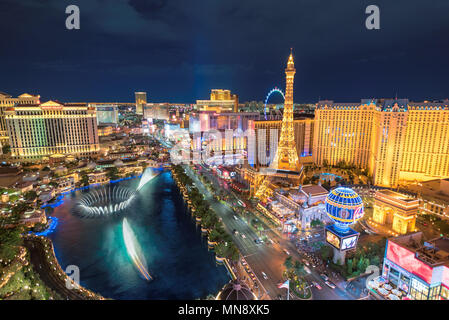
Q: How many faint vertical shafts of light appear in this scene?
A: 1